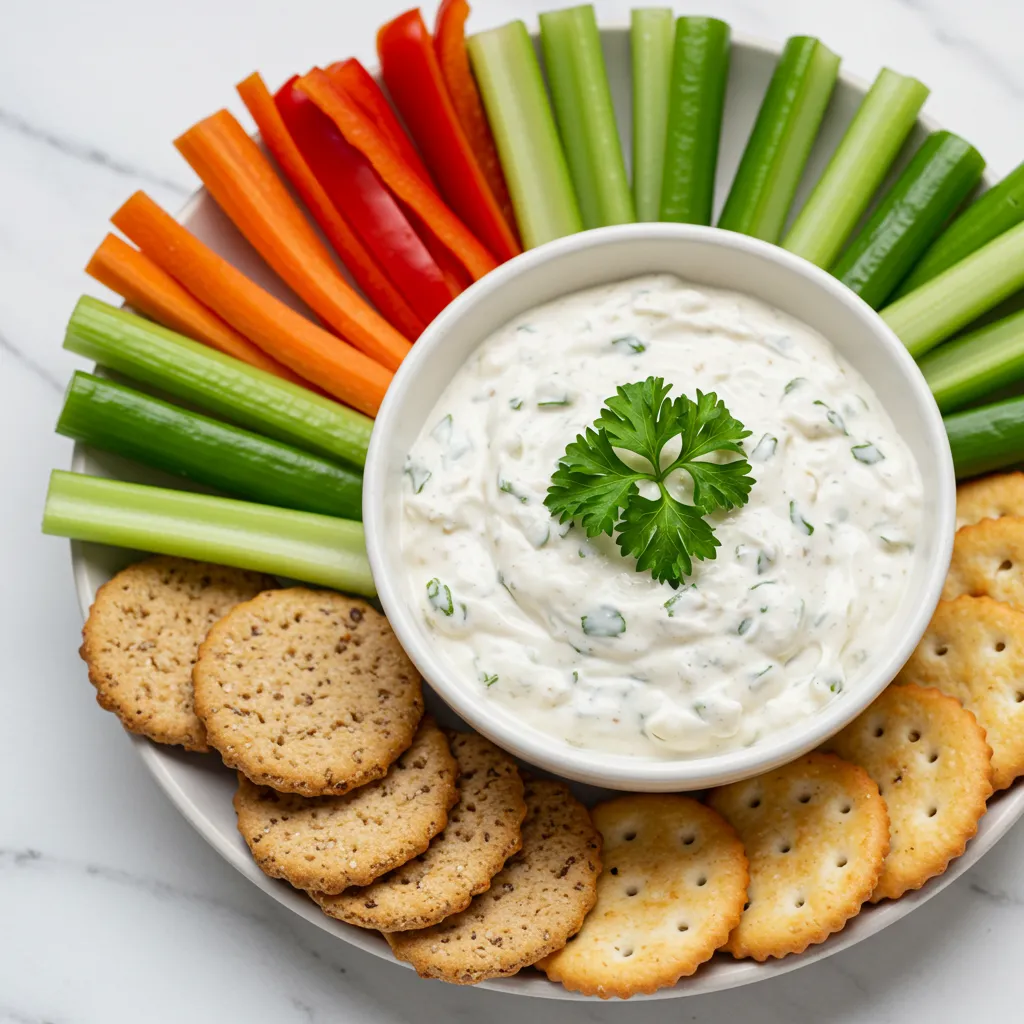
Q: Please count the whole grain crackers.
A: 5